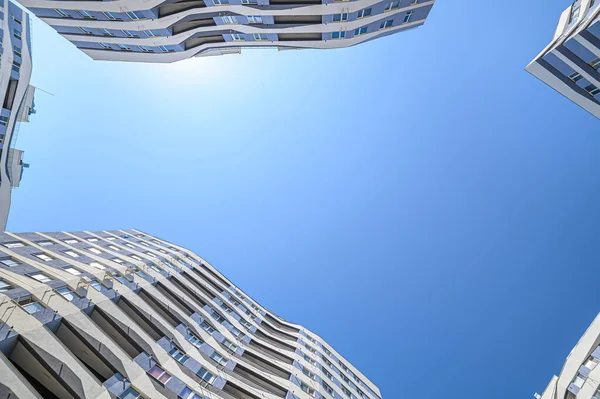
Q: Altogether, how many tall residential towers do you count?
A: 5